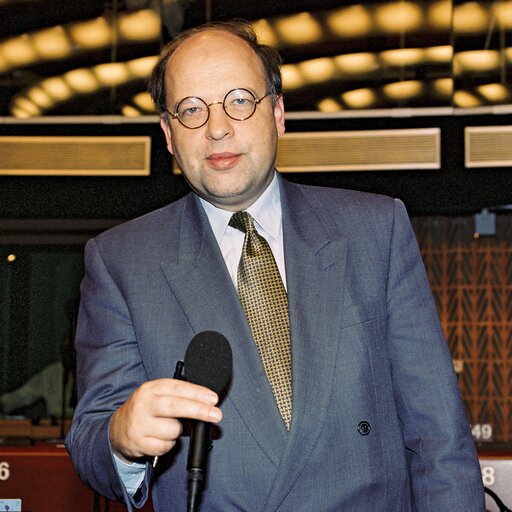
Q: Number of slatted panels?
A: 3